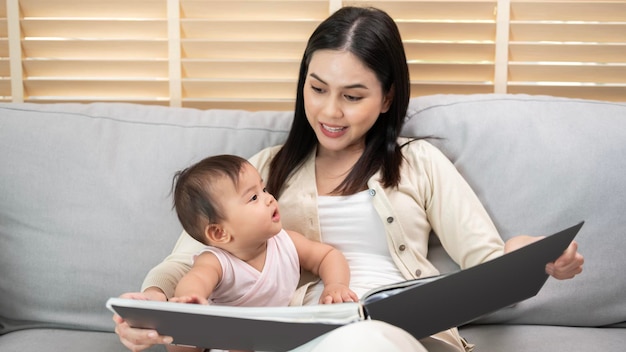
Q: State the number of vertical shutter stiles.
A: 4